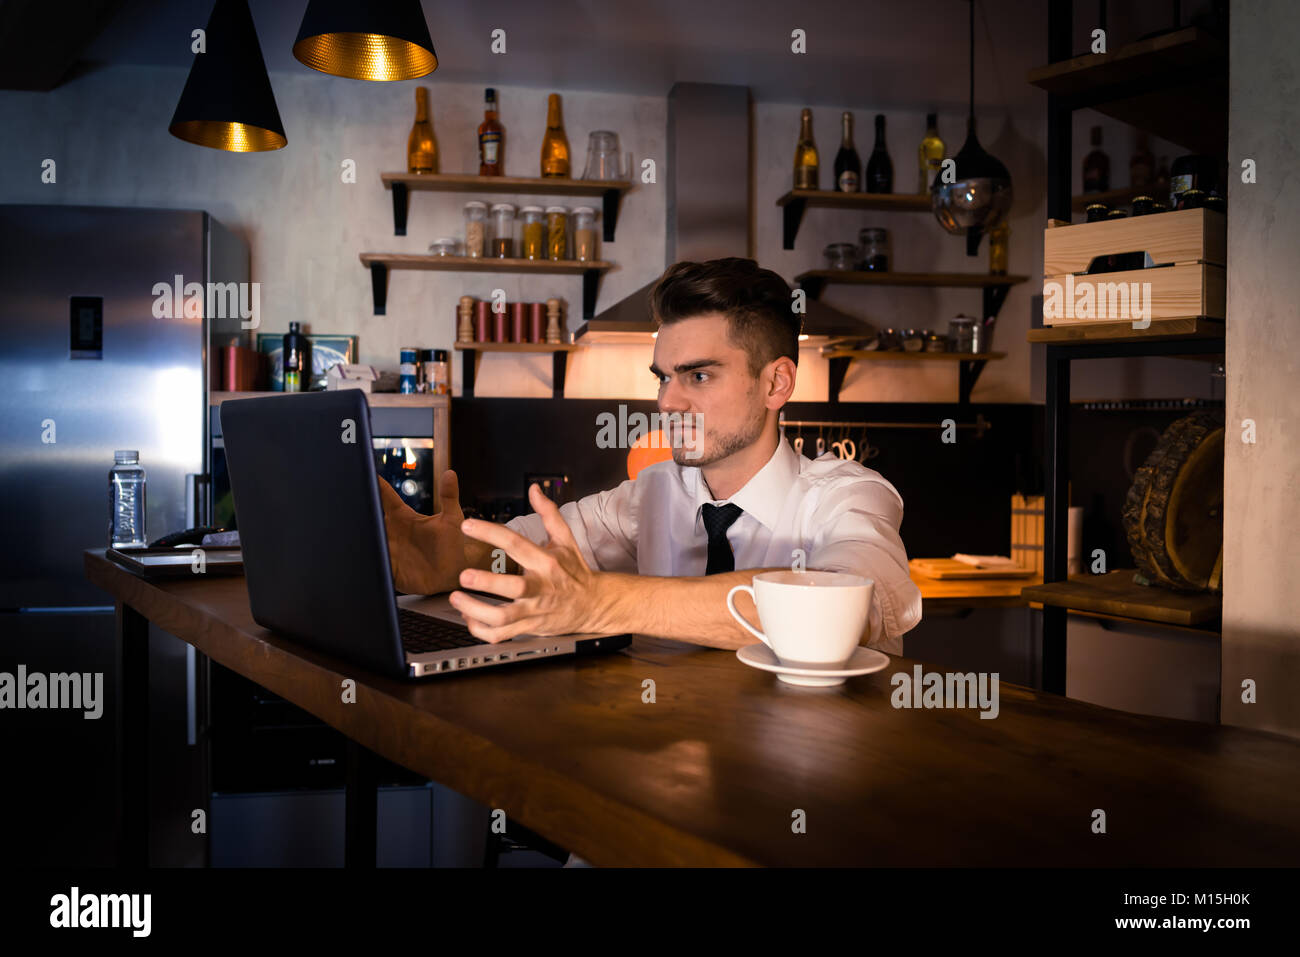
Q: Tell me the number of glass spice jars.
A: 5